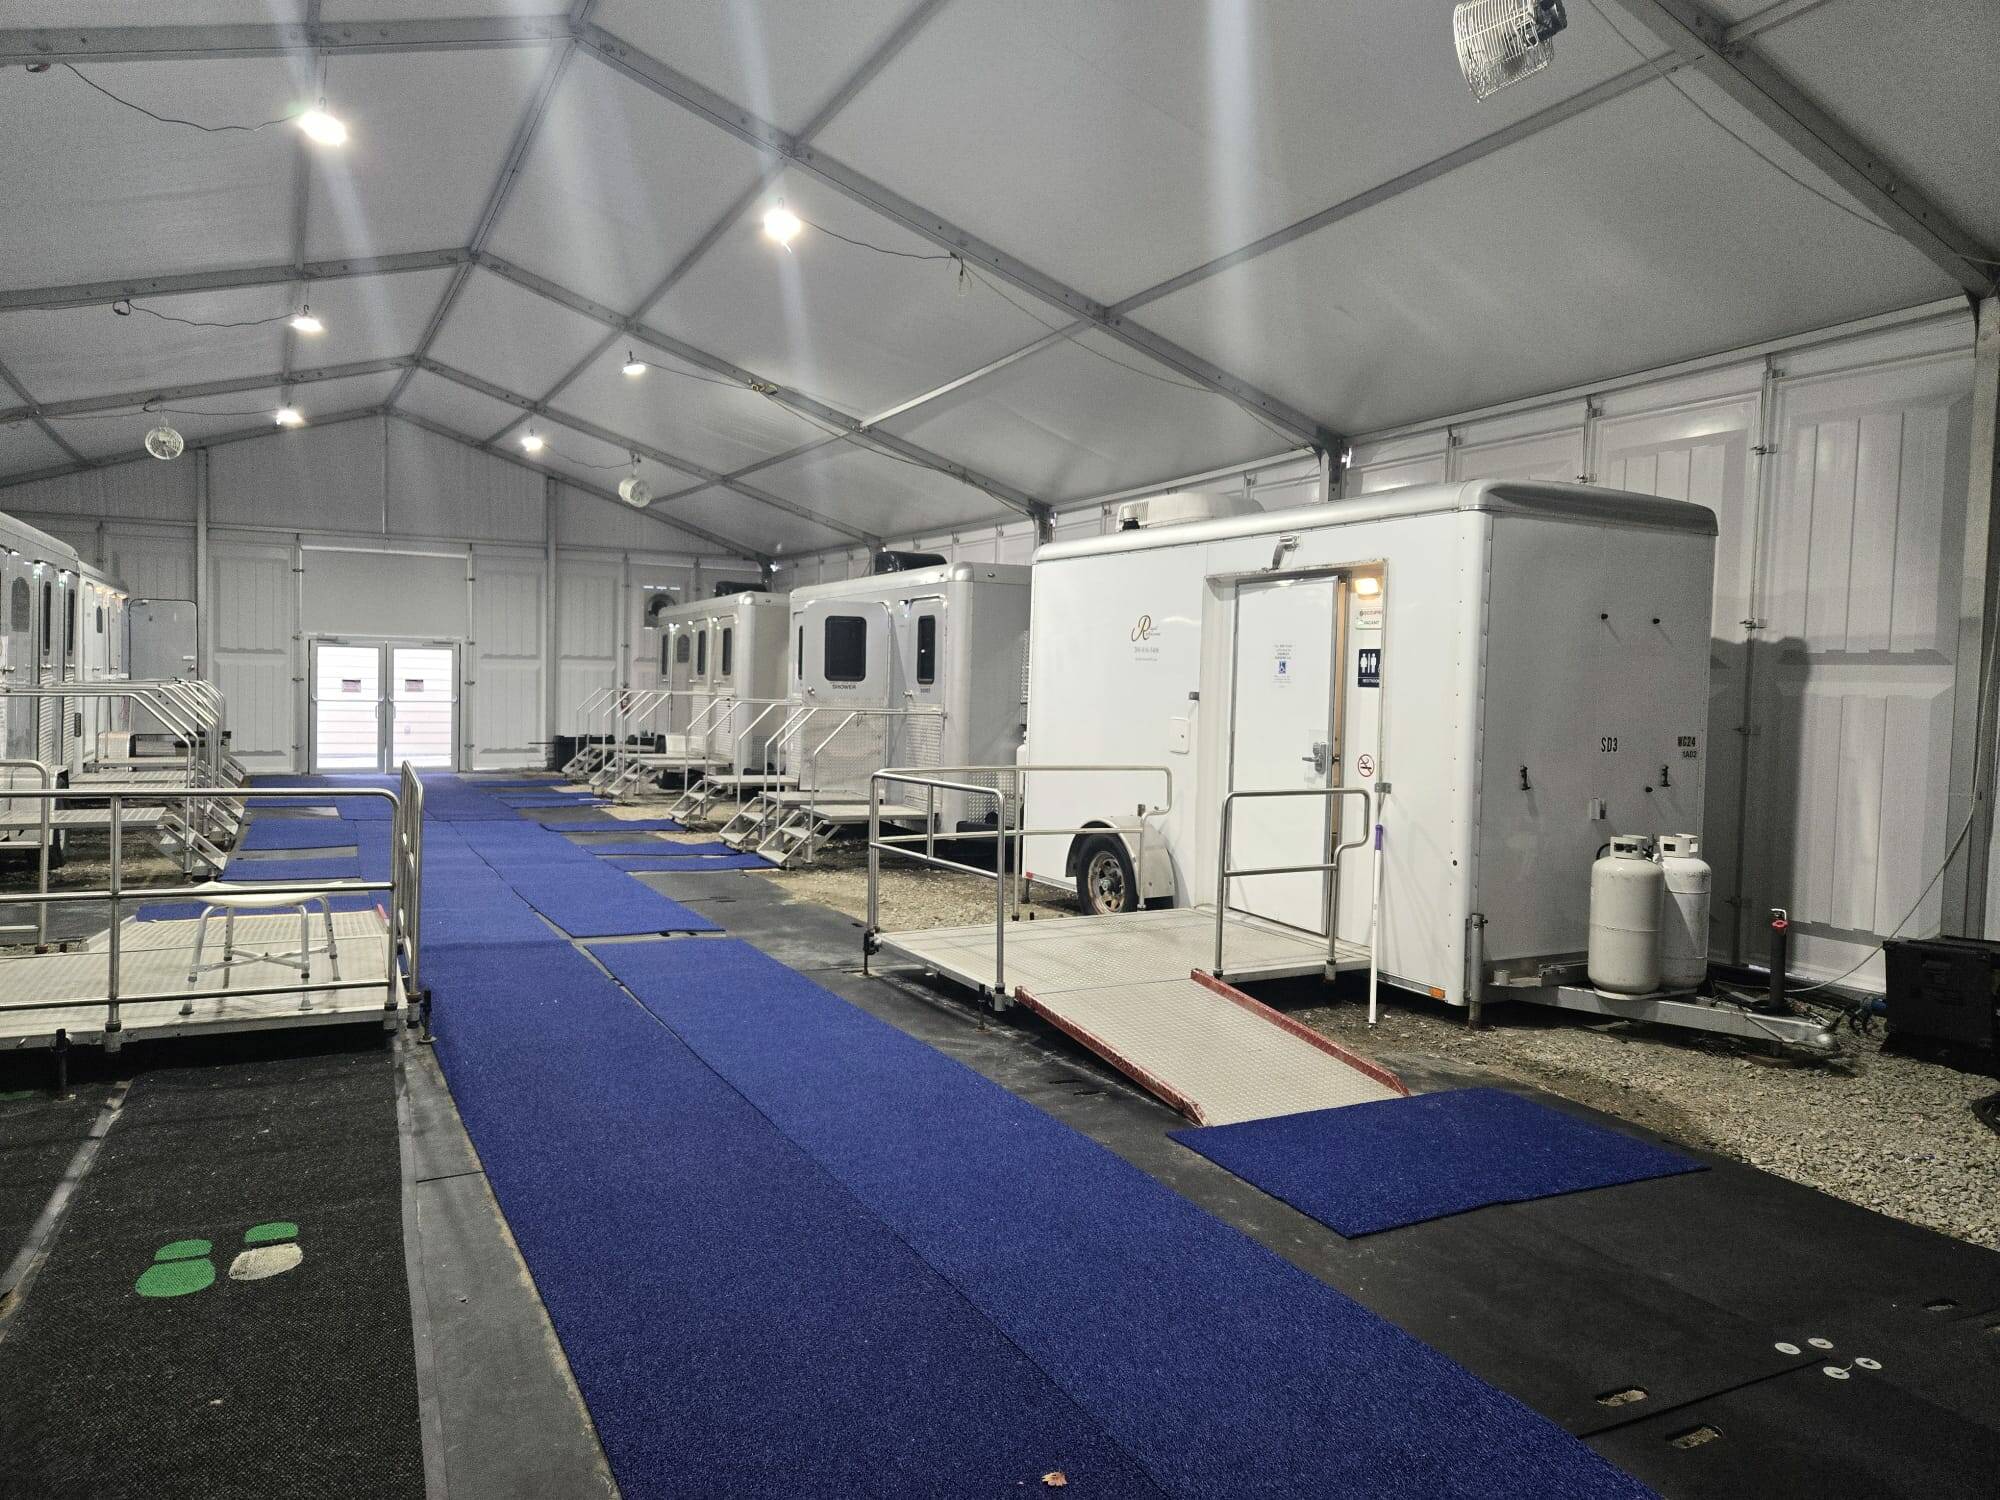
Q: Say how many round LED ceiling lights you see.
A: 6